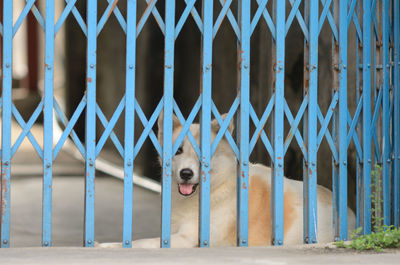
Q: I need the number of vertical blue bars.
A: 13